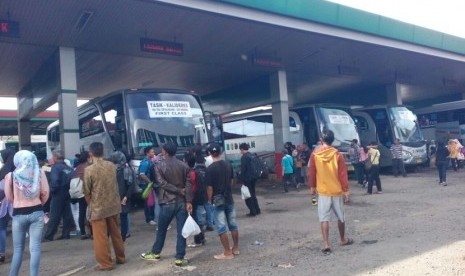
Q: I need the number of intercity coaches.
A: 4